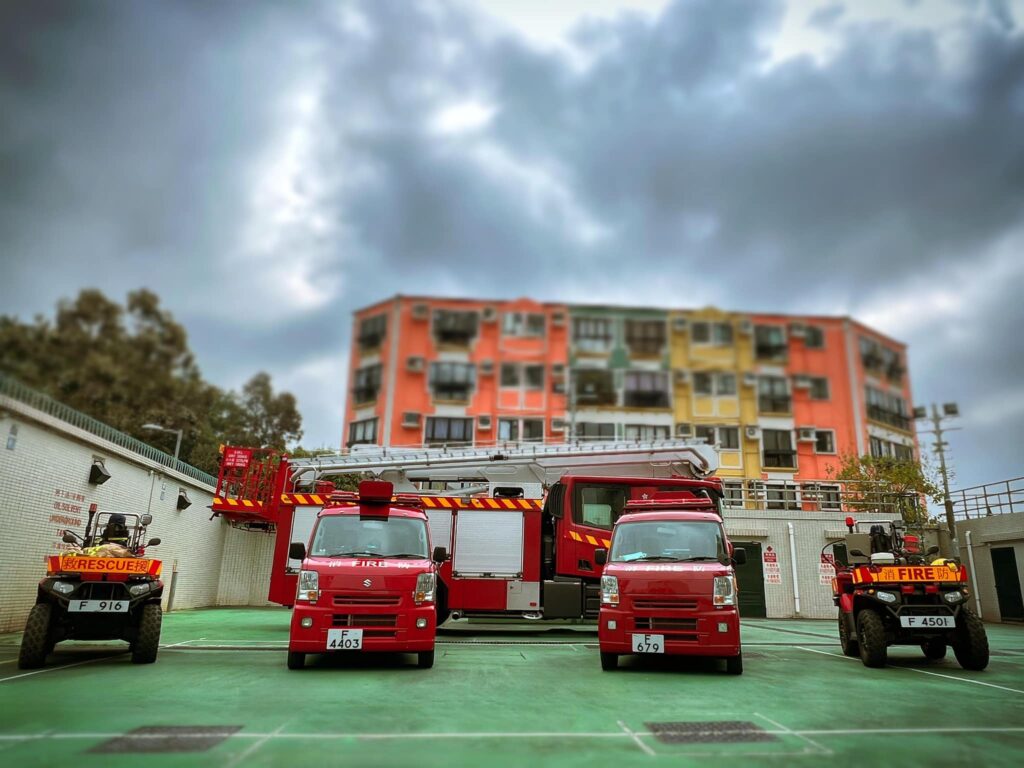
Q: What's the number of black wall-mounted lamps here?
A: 2